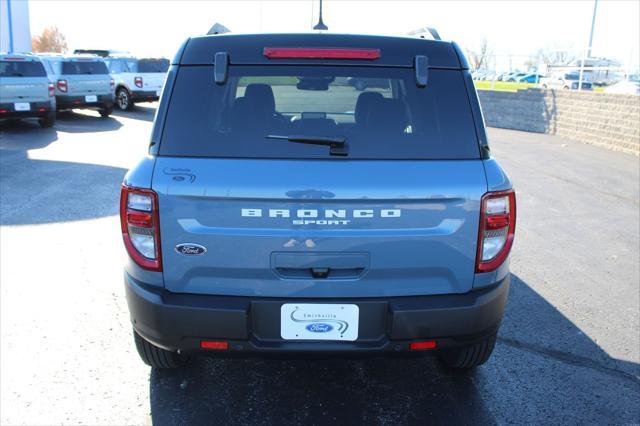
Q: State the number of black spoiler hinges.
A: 2